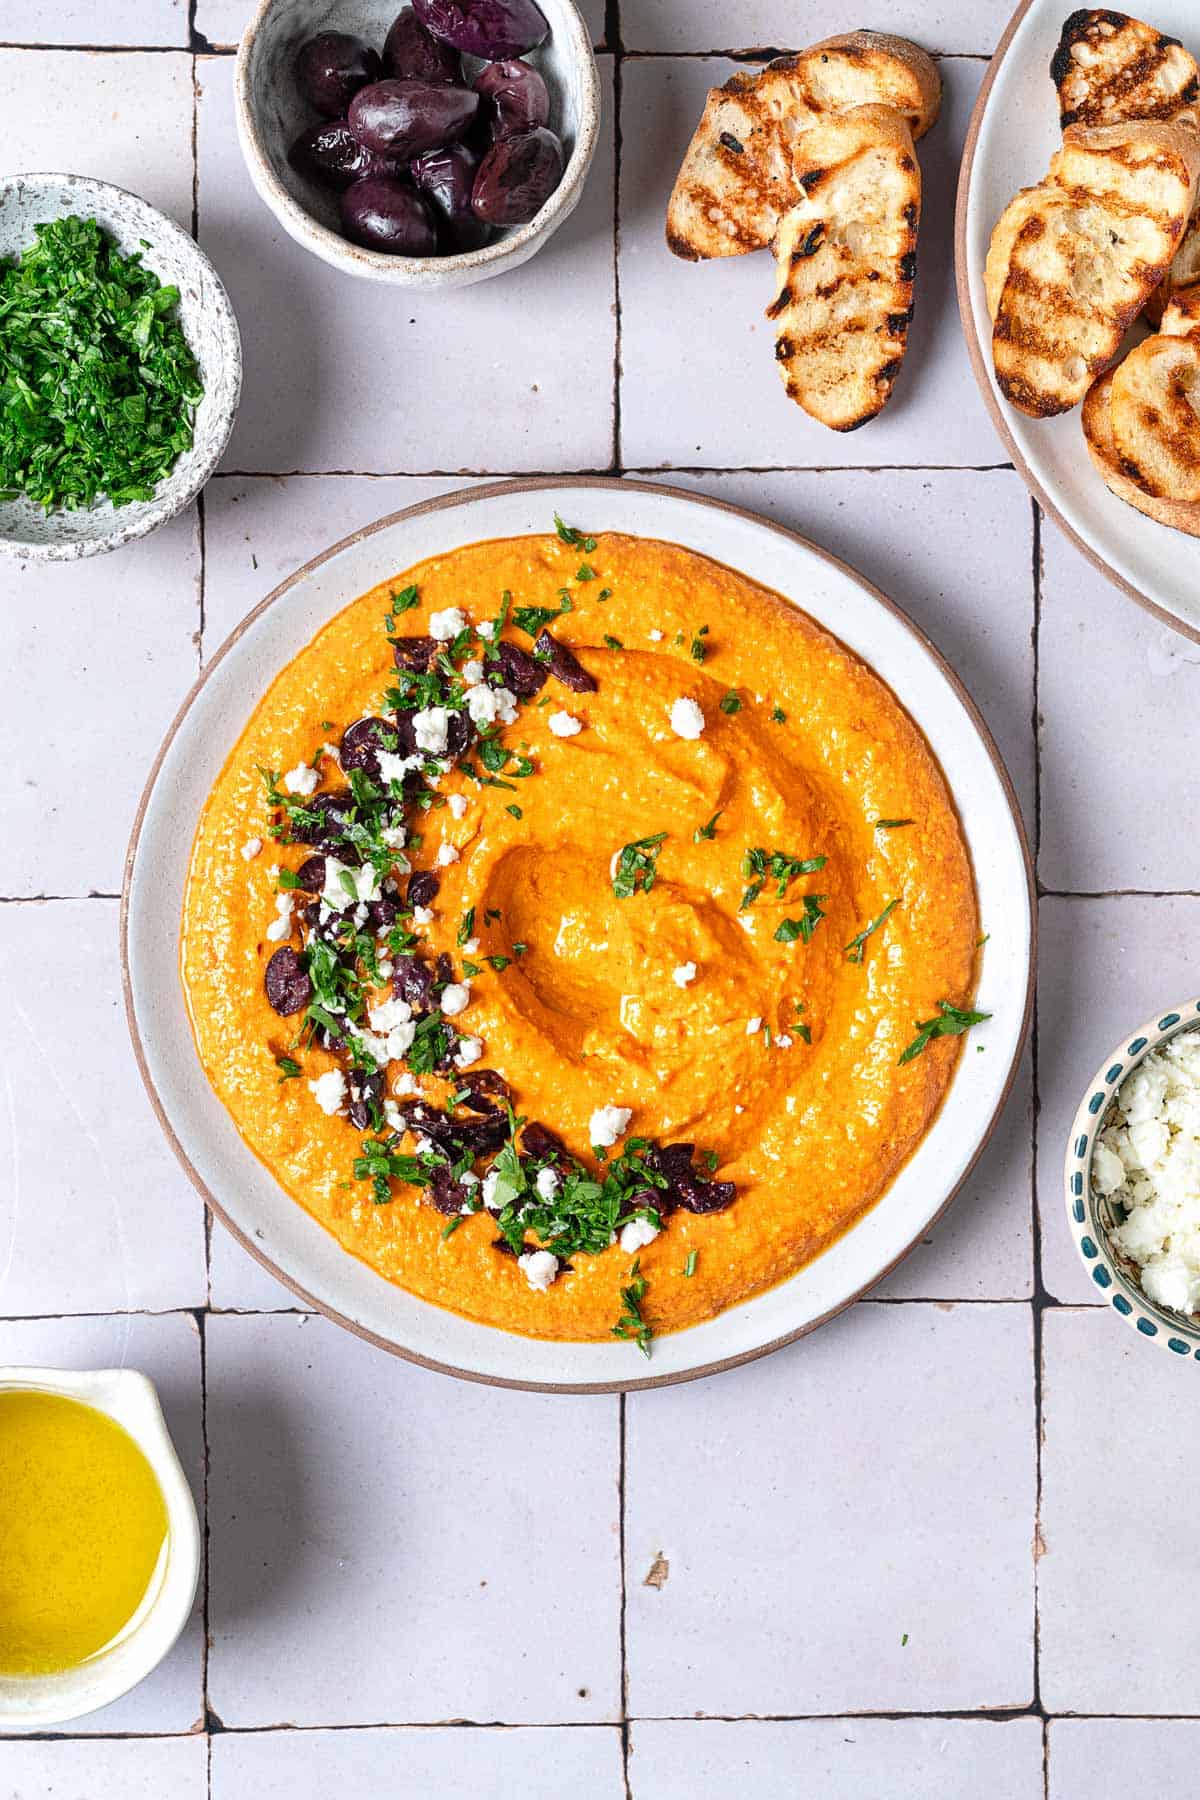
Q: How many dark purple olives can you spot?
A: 9